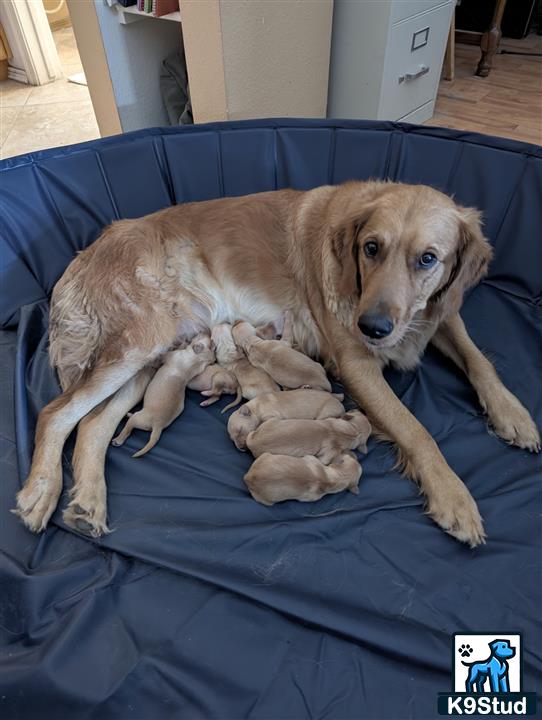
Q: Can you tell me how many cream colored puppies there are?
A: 7